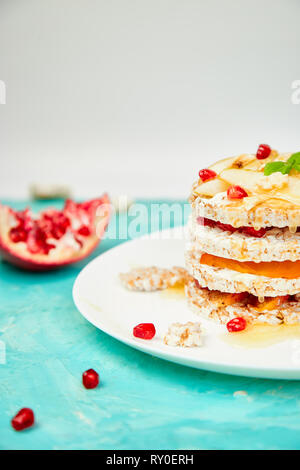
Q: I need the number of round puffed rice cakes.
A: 4